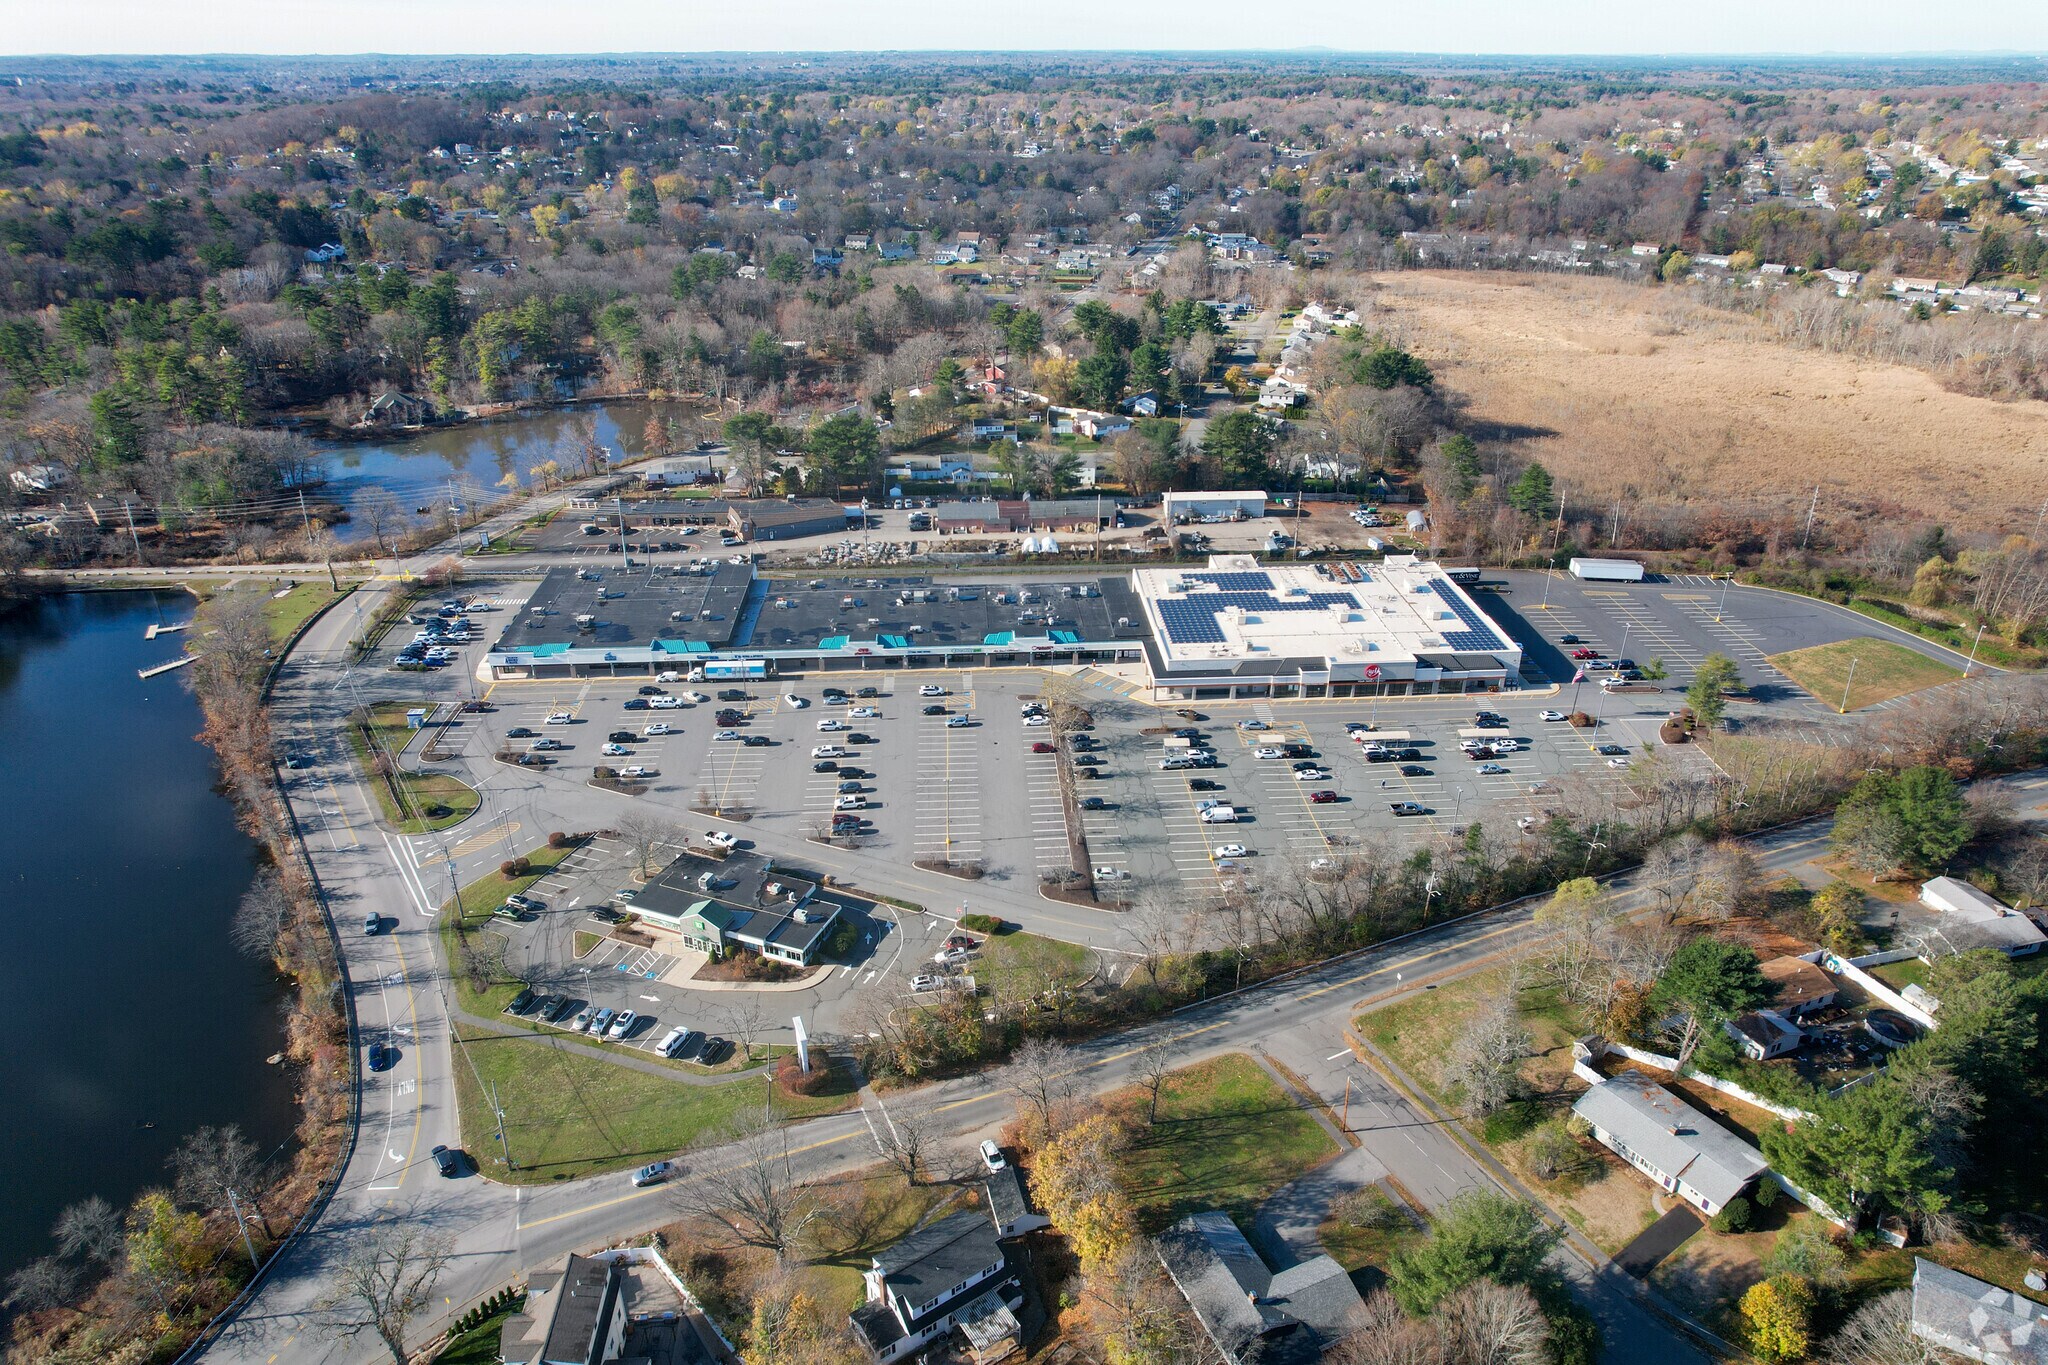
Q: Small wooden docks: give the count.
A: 2